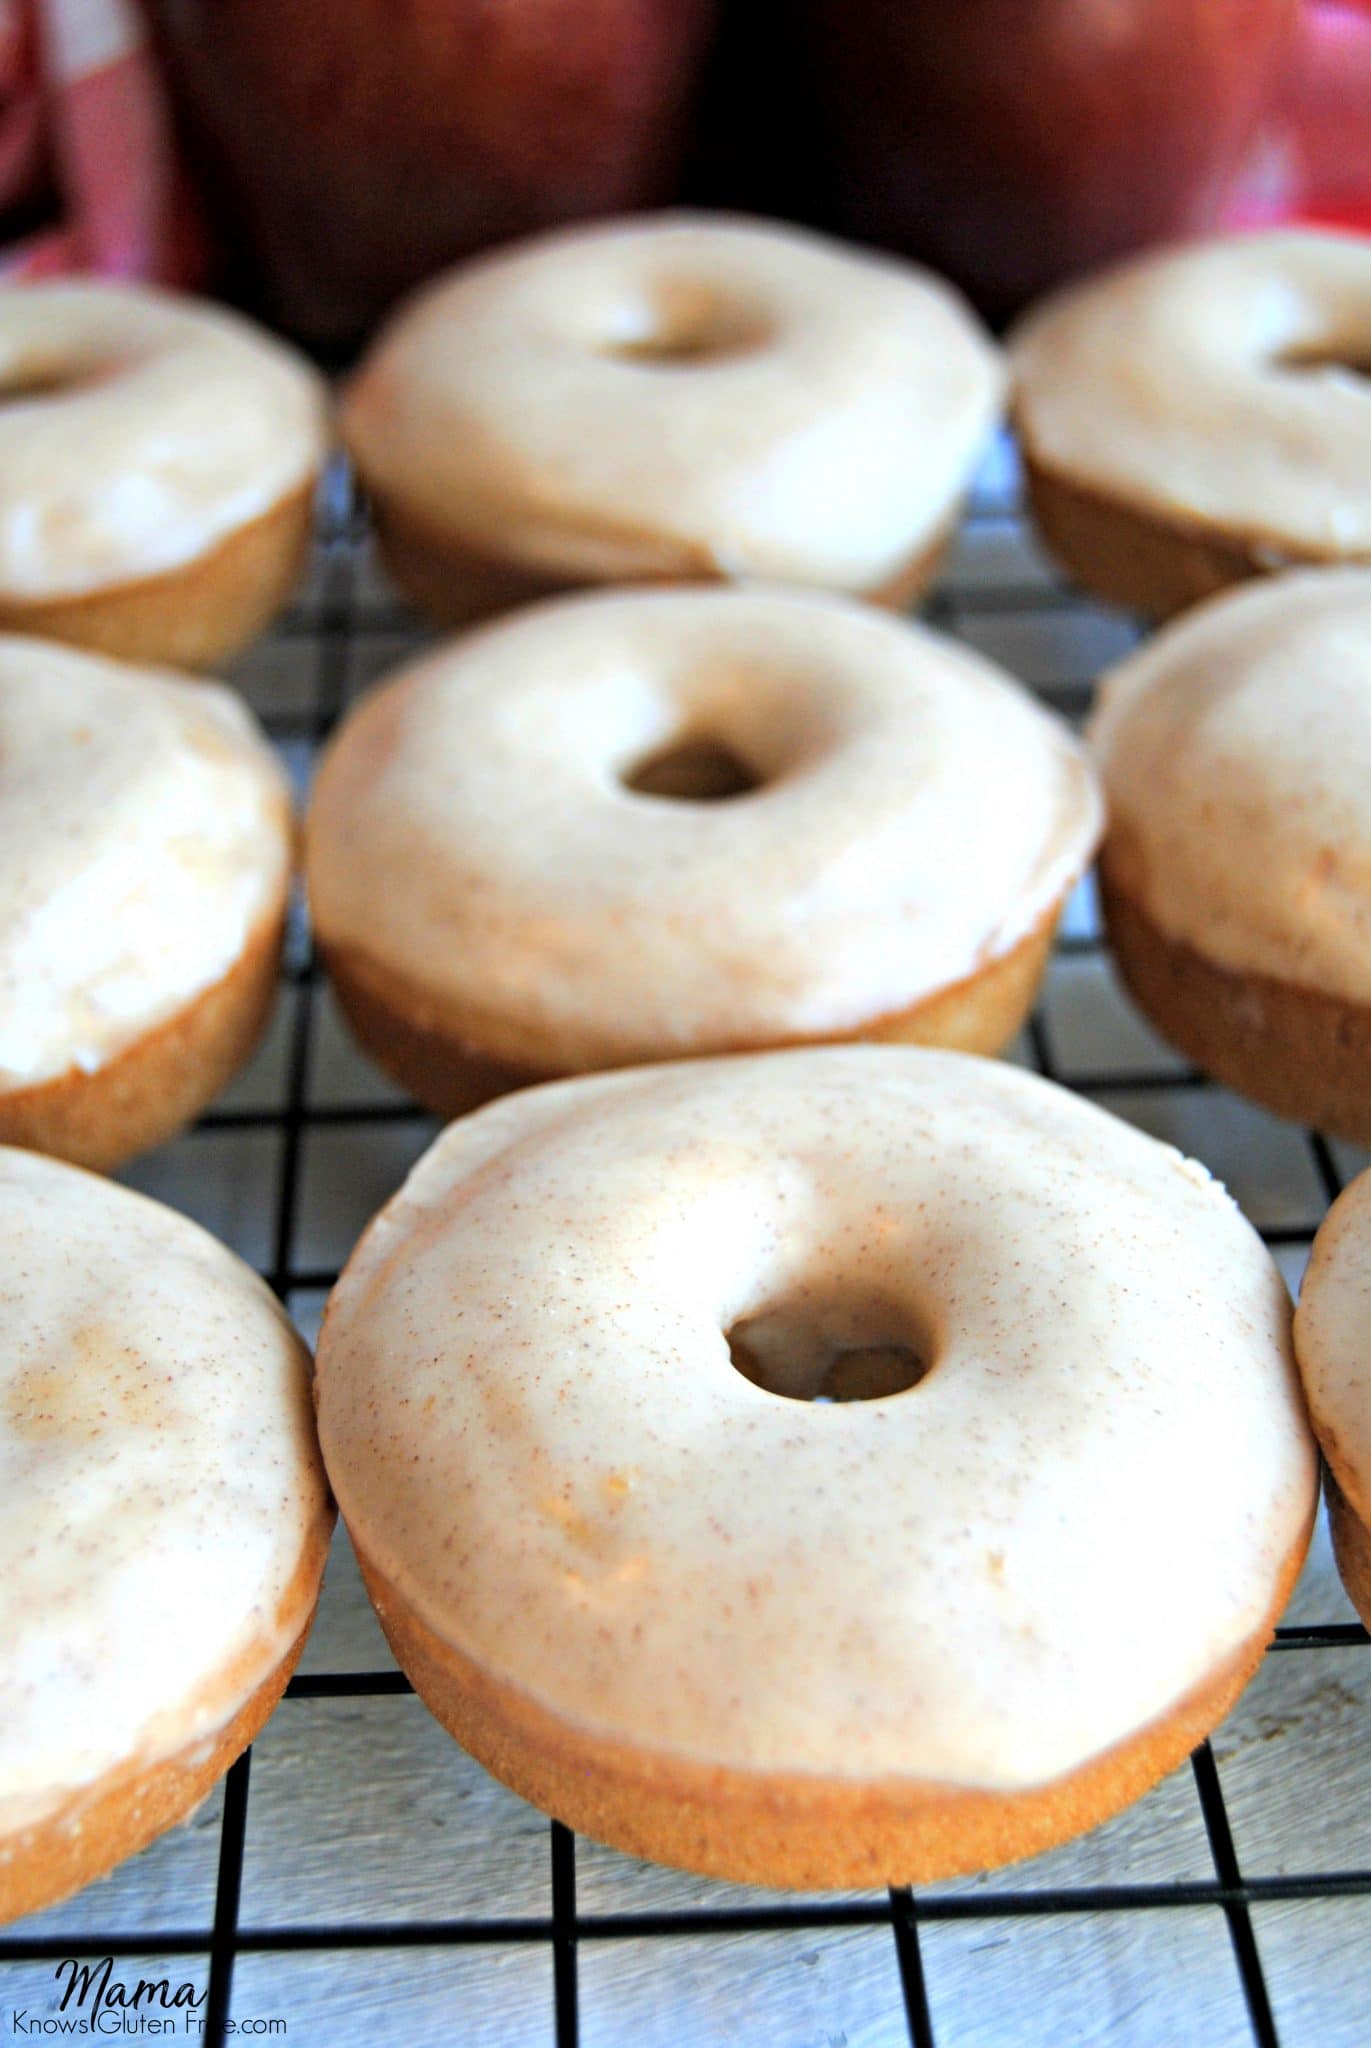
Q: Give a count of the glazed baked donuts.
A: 9